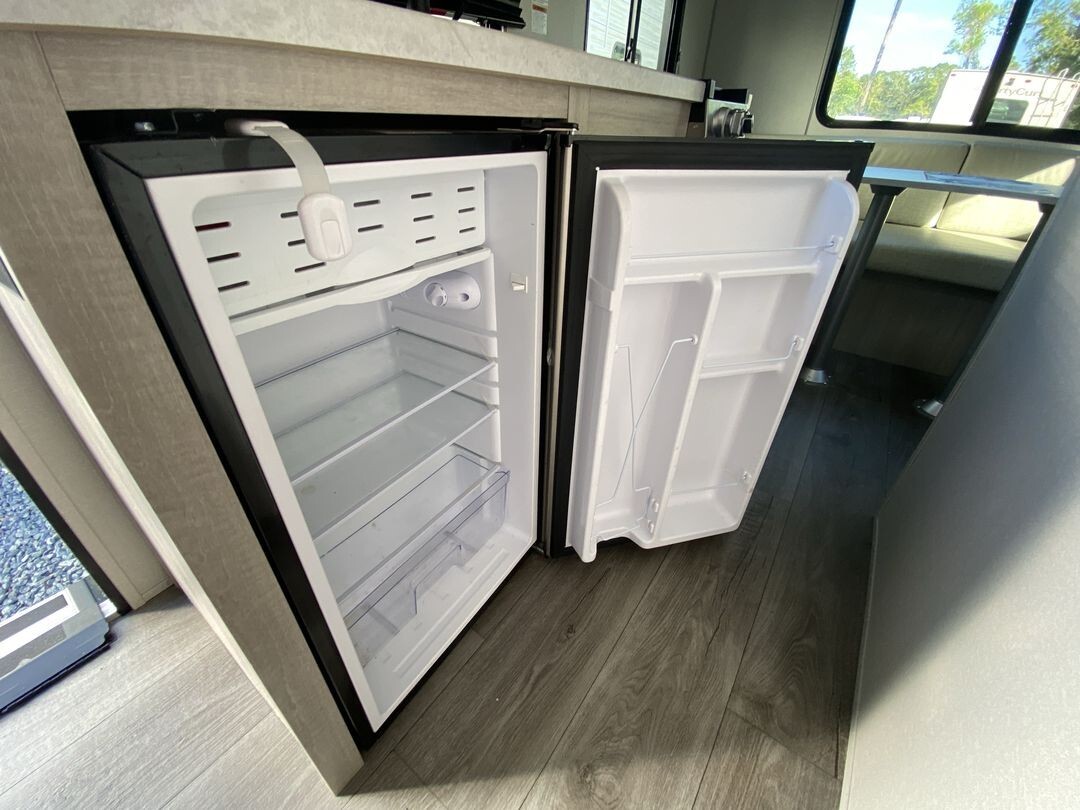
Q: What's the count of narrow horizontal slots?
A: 14